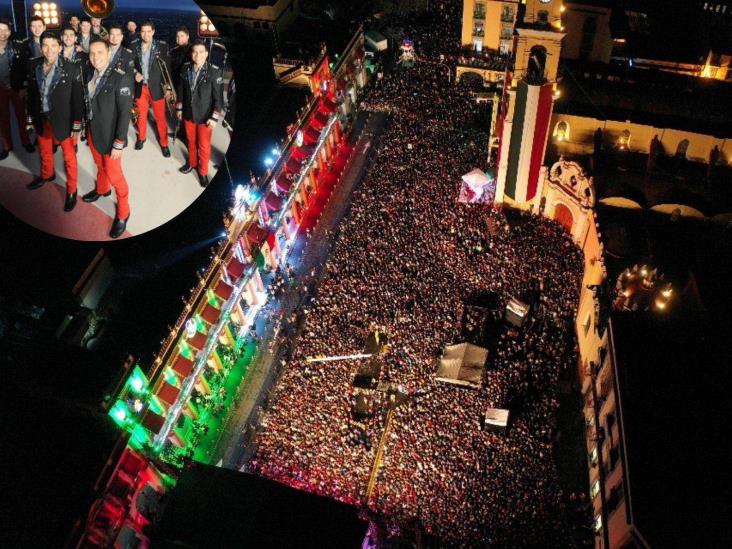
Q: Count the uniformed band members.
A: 13